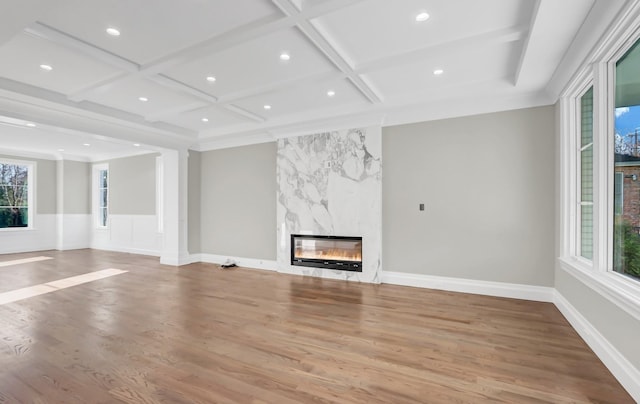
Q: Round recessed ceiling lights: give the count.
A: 14